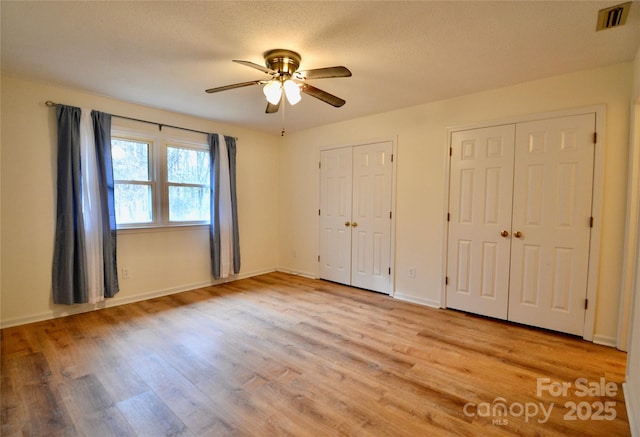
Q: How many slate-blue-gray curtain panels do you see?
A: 4